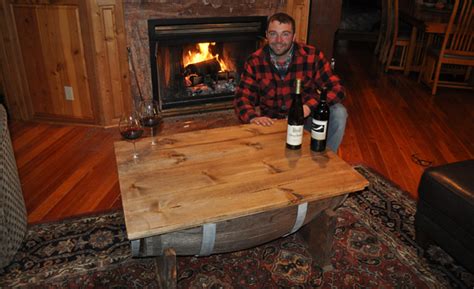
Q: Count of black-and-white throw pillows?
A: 0